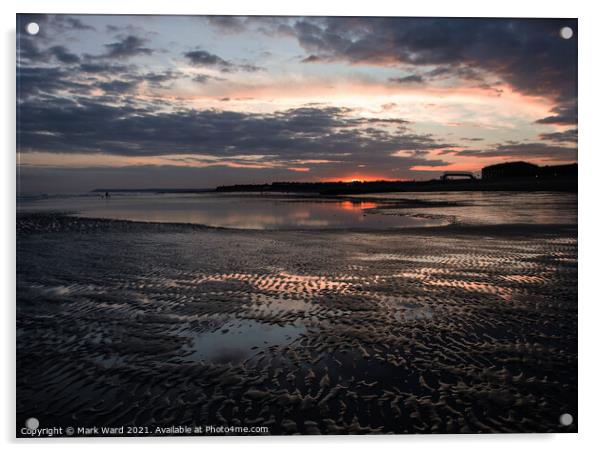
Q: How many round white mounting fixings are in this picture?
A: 4